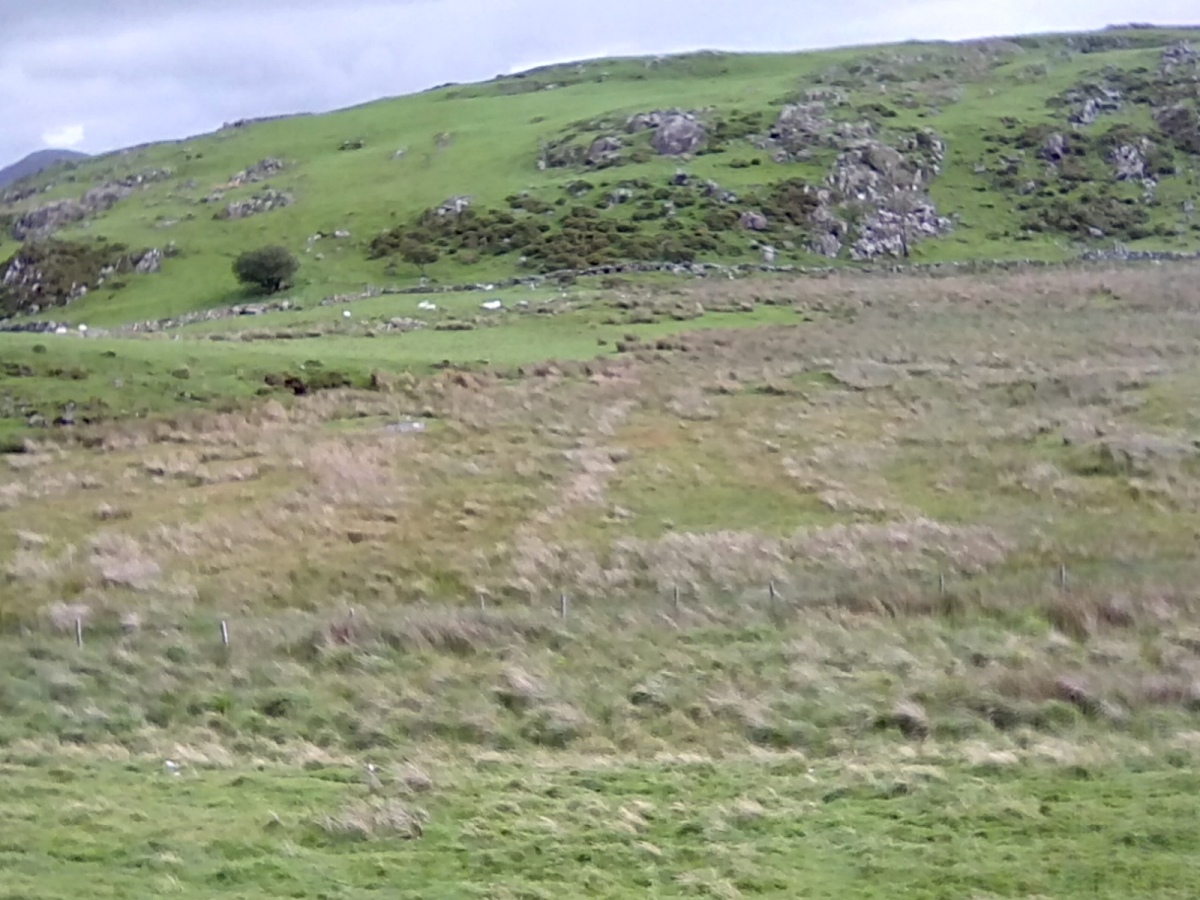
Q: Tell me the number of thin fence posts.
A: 9